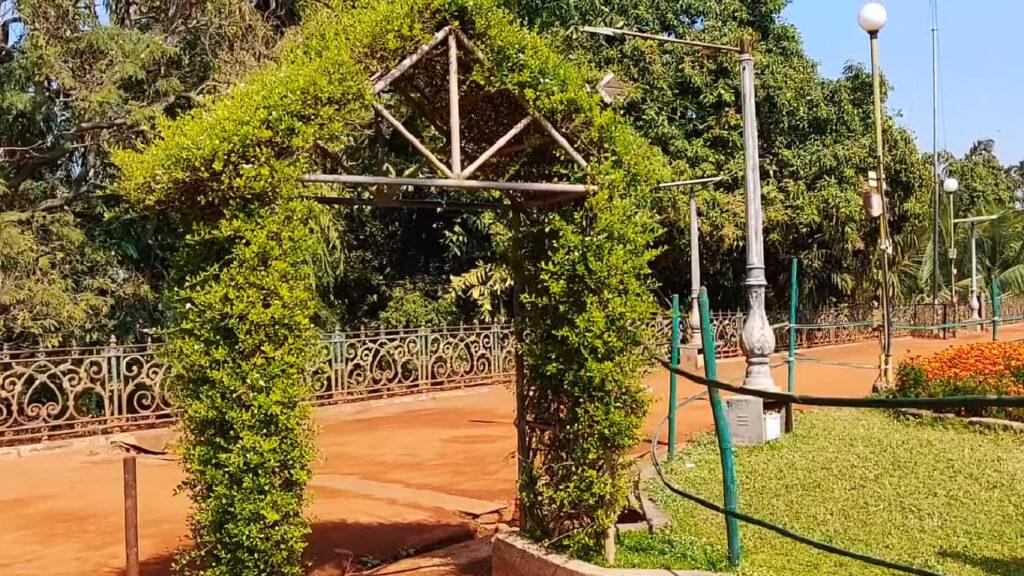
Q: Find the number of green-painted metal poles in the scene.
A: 4